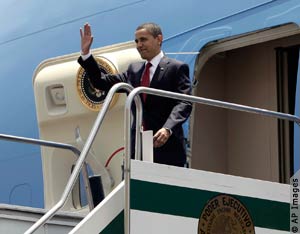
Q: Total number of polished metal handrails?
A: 3